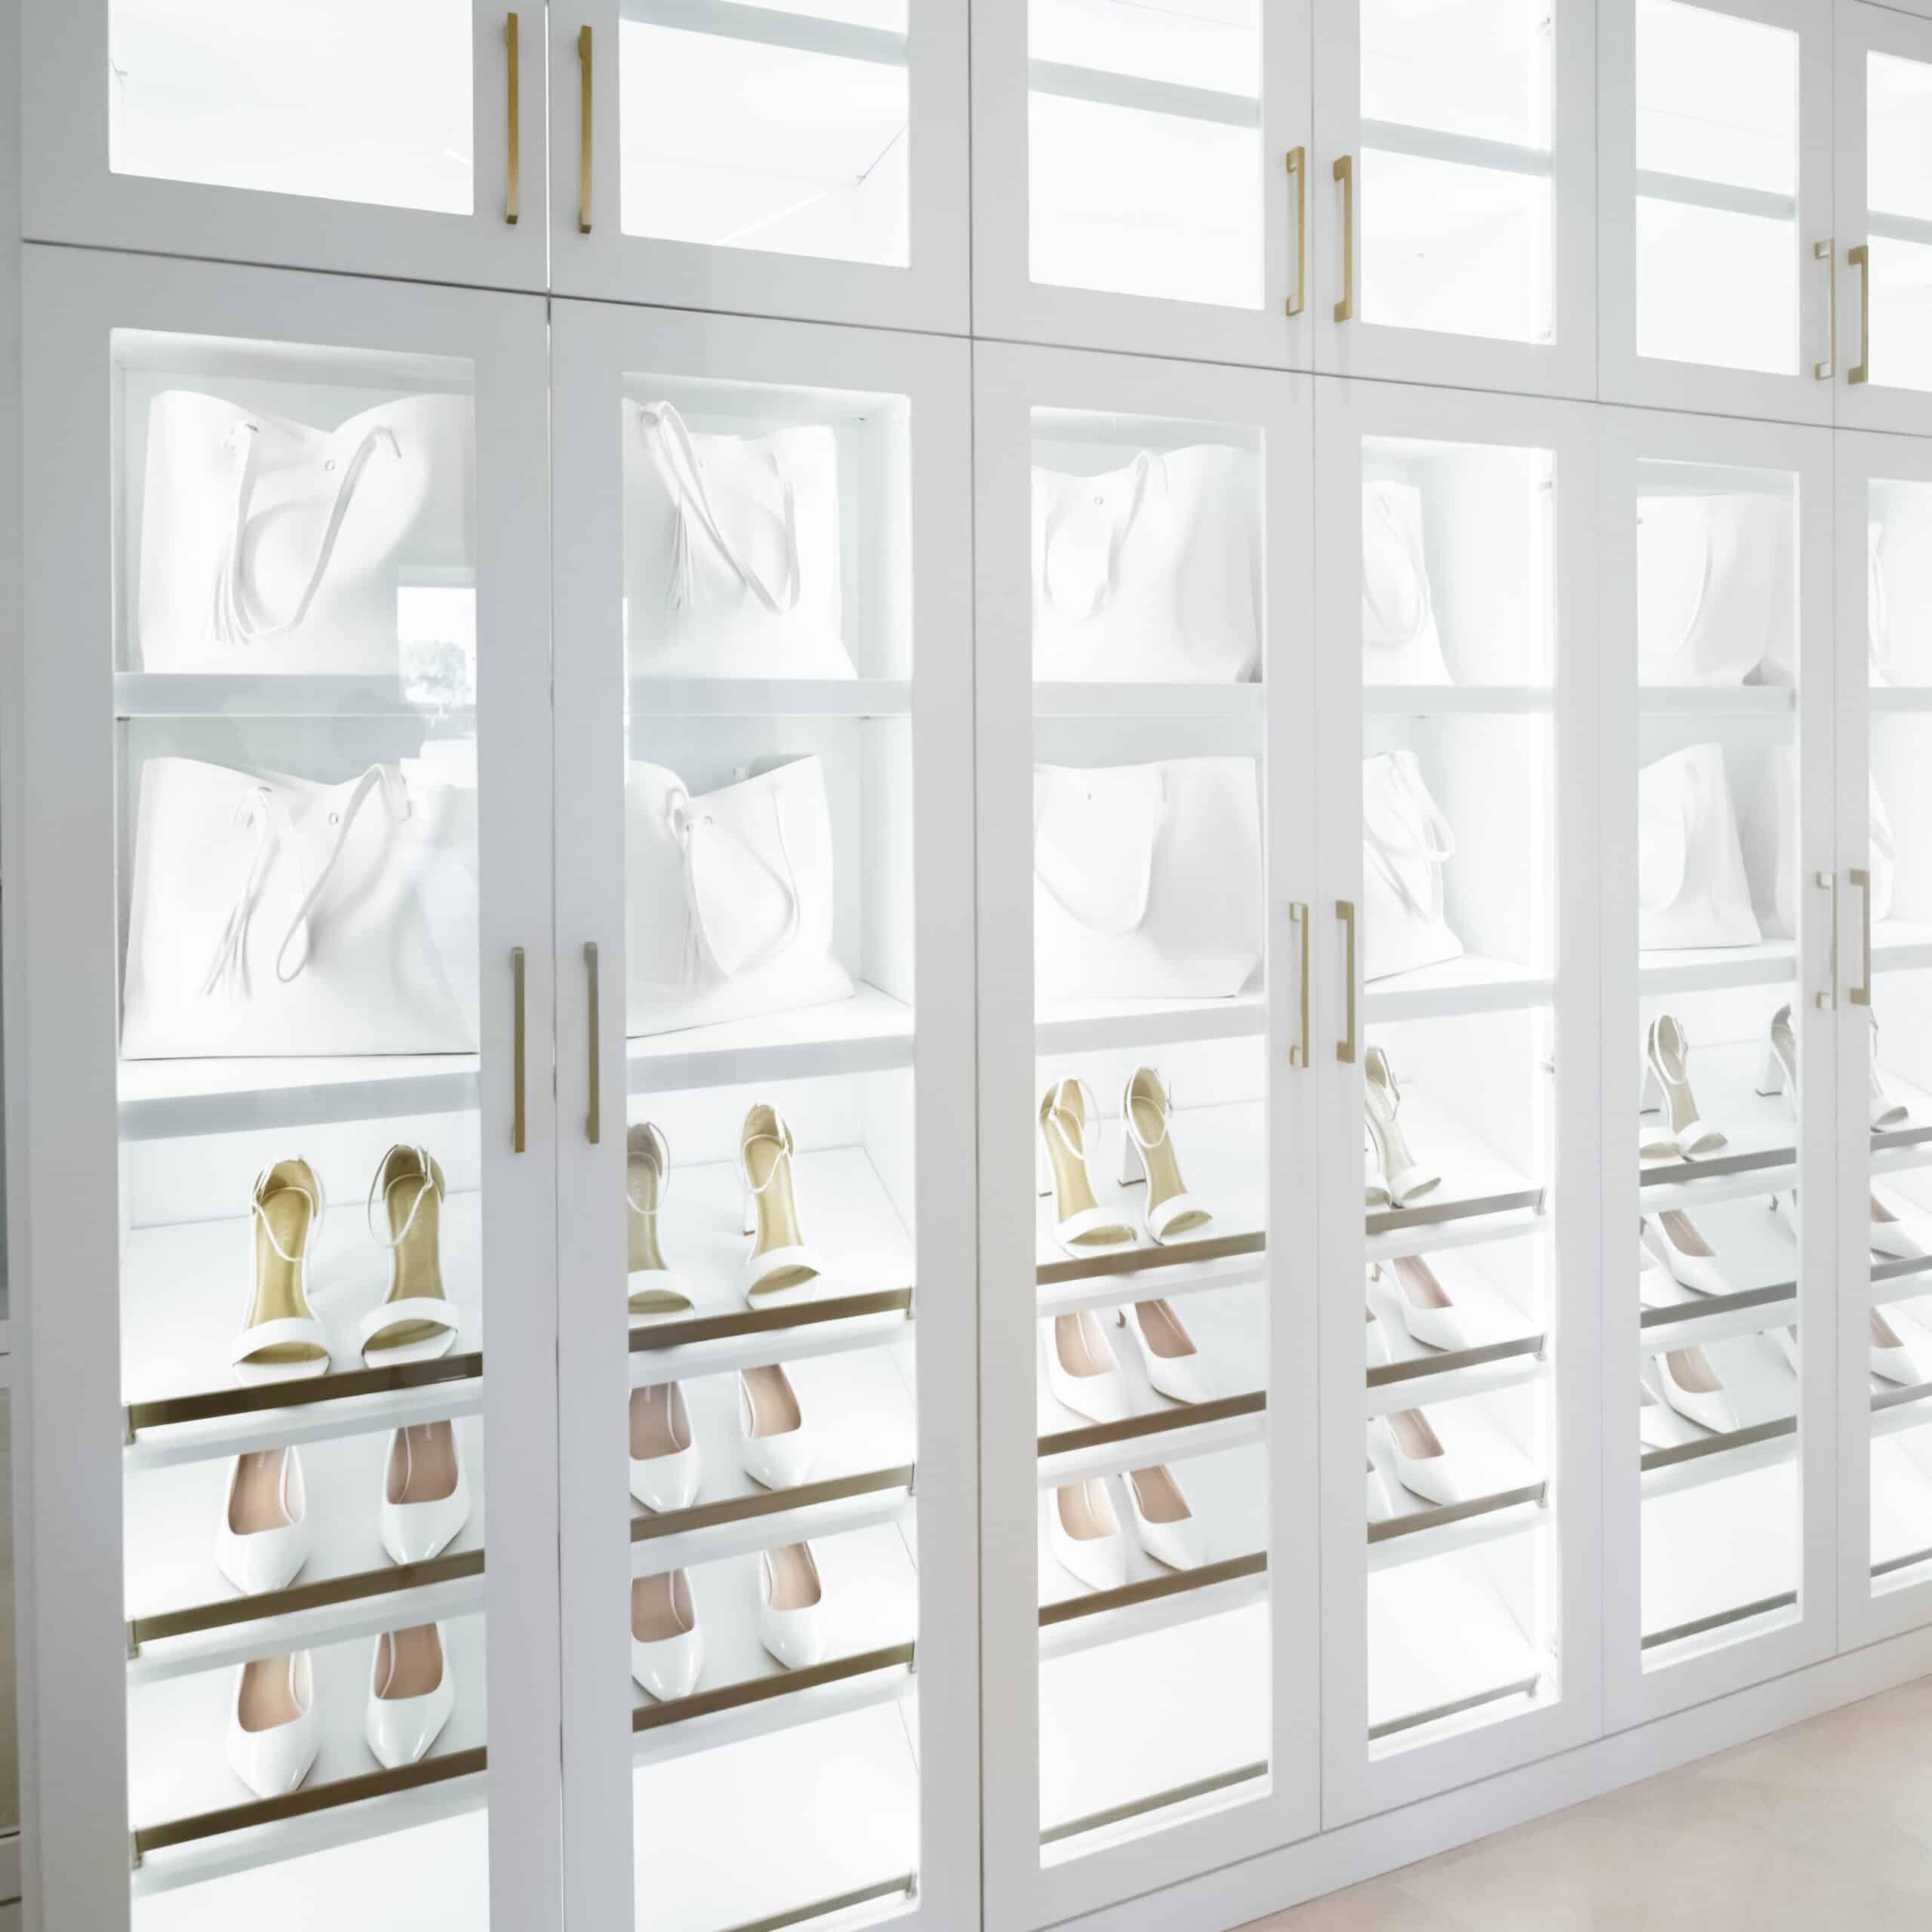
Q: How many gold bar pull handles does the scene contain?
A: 12